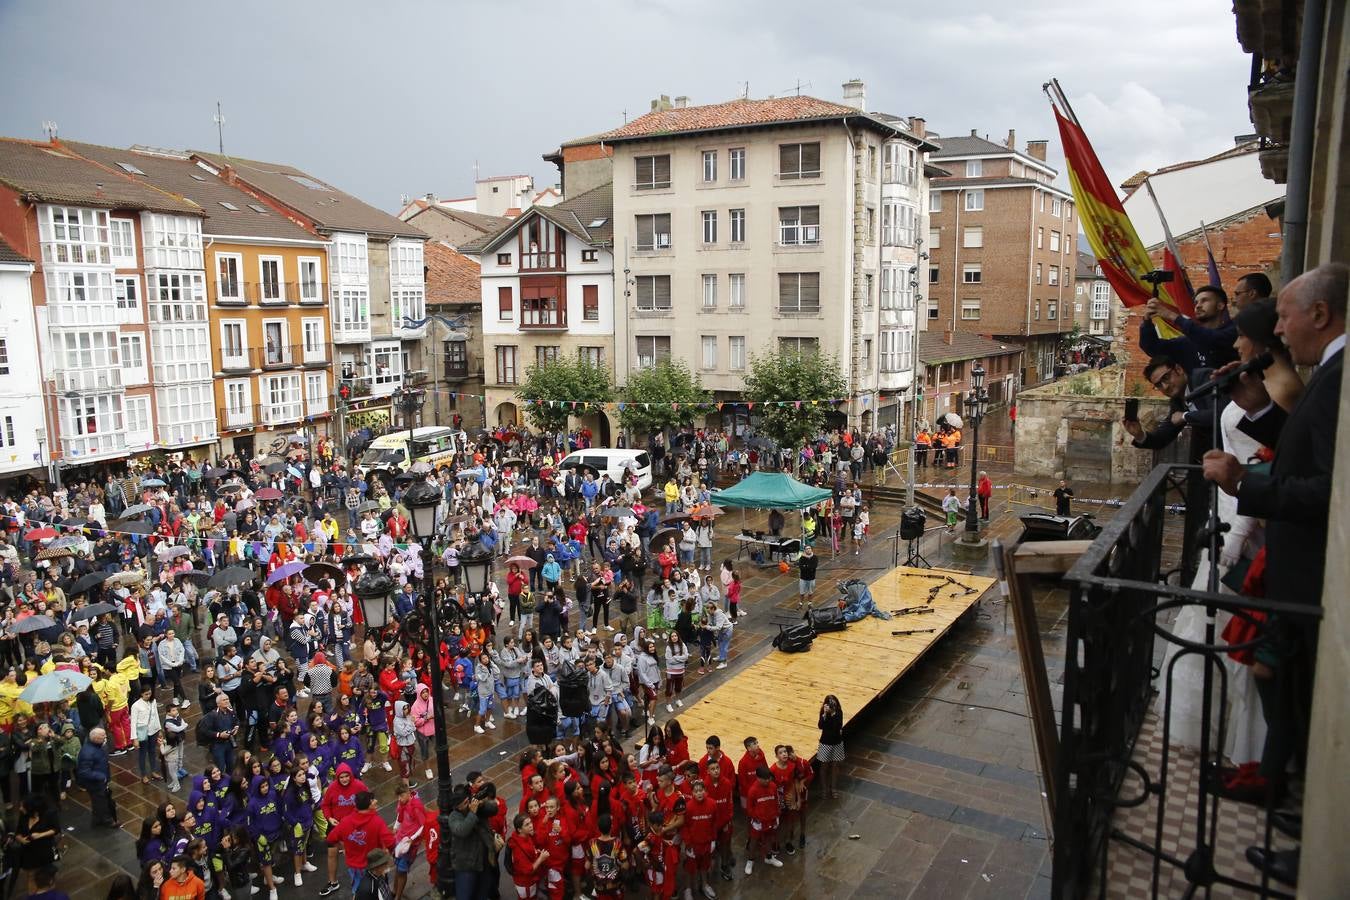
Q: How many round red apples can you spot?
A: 0